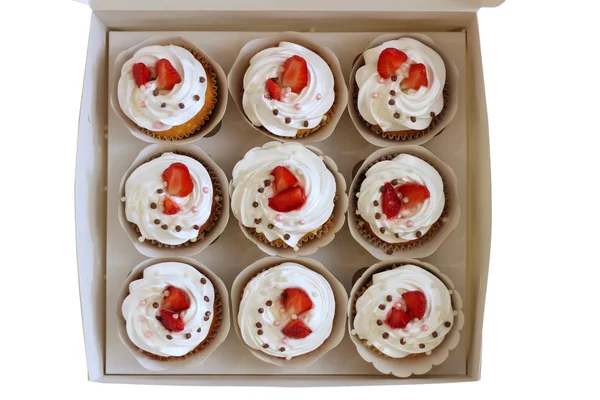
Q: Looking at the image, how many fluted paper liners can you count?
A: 9